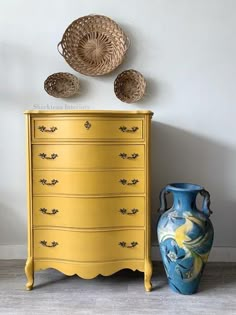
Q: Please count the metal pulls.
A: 10